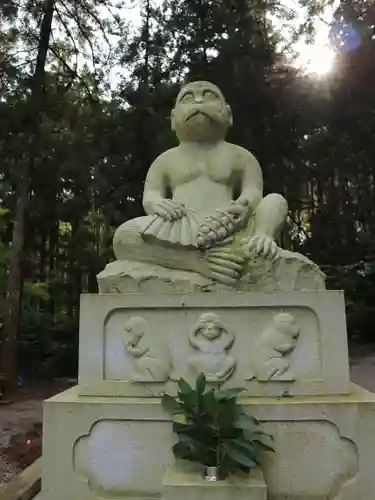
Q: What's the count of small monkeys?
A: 3